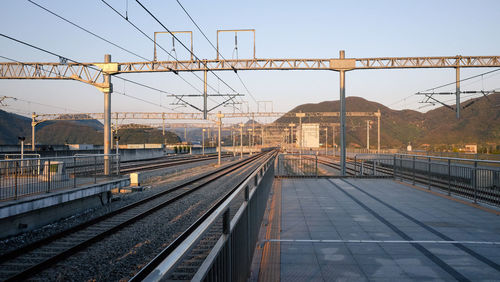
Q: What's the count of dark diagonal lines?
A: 2